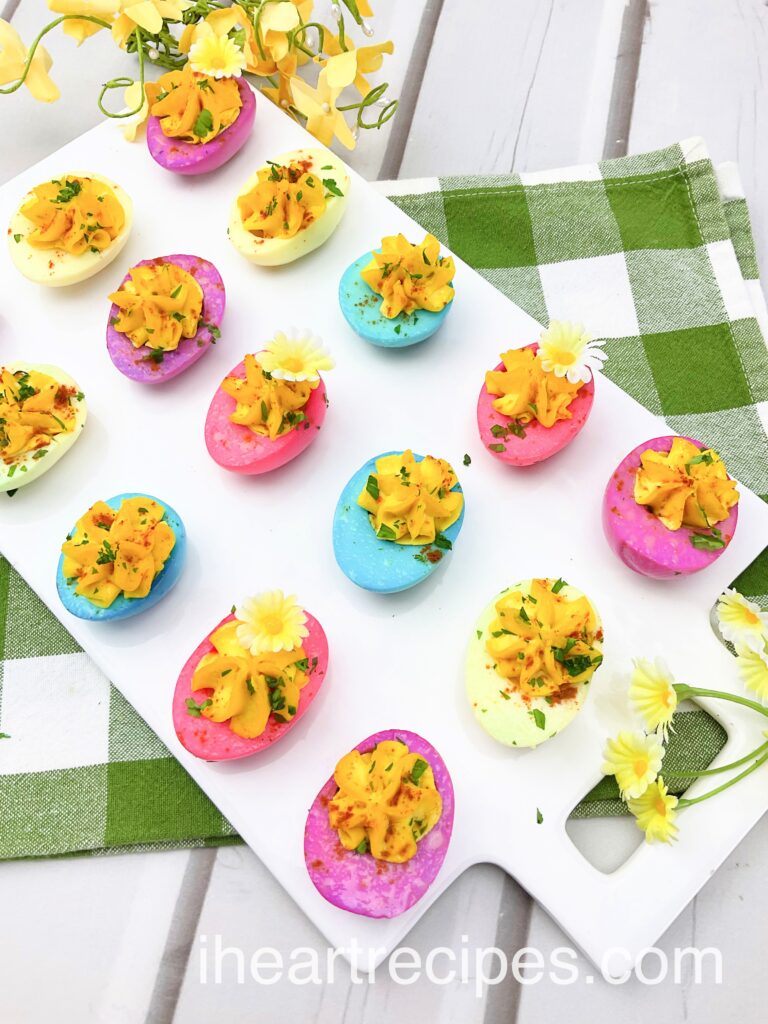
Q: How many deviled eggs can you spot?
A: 14